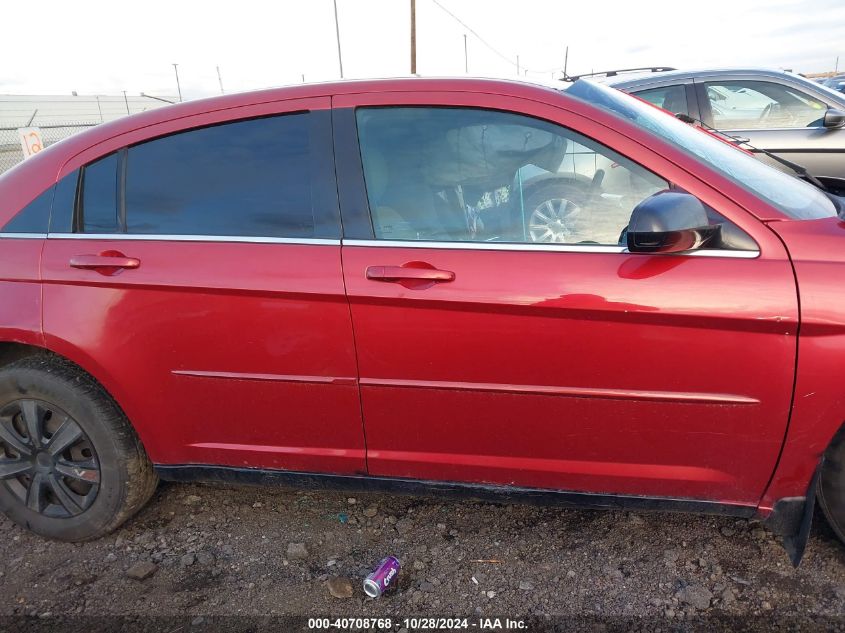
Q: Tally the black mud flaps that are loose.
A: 1